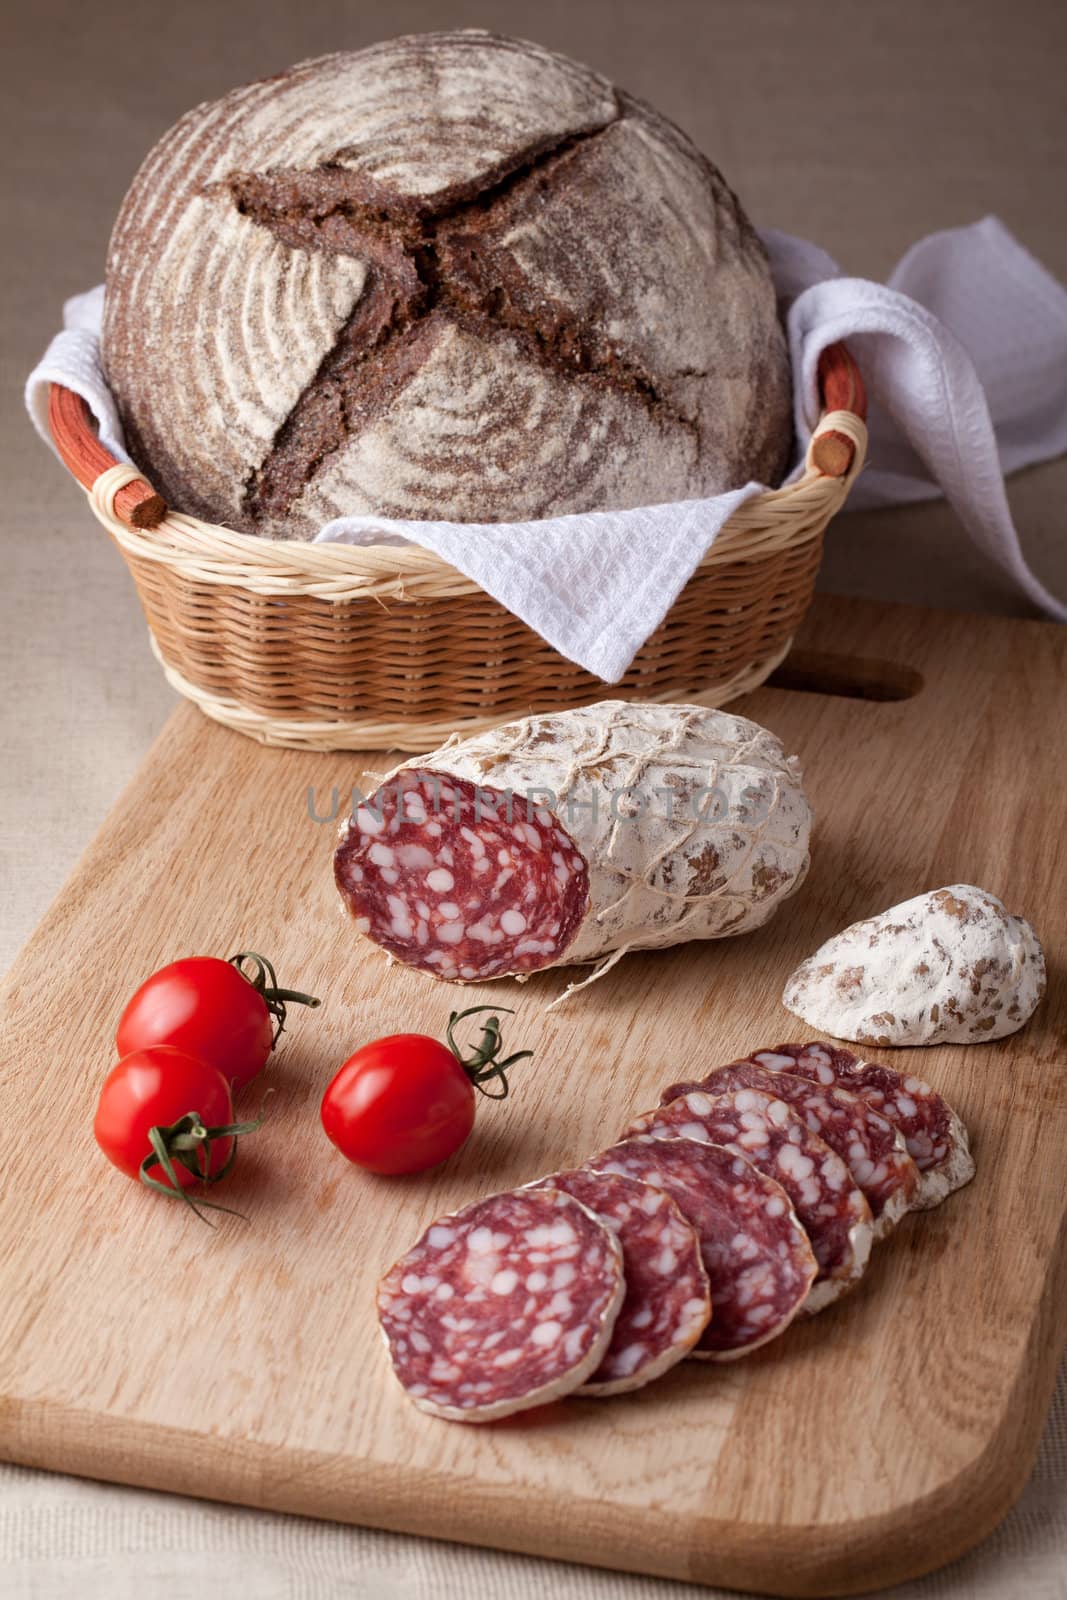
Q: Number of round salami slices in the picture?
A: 6